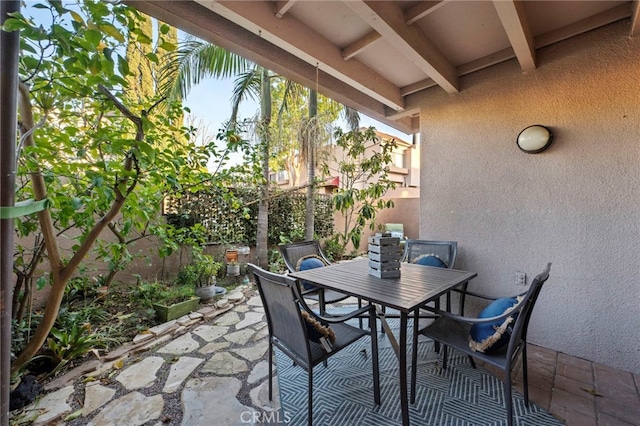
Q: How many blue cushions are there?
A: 4